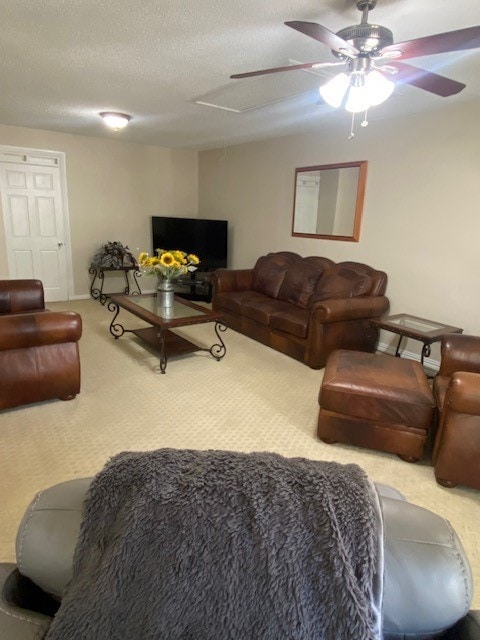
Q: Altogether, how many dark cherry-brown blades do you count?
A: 4